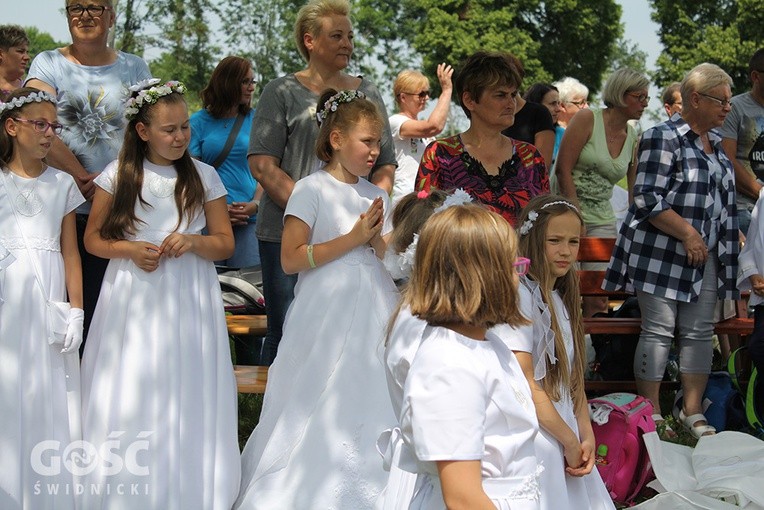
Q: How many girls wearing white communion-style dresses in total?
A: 6